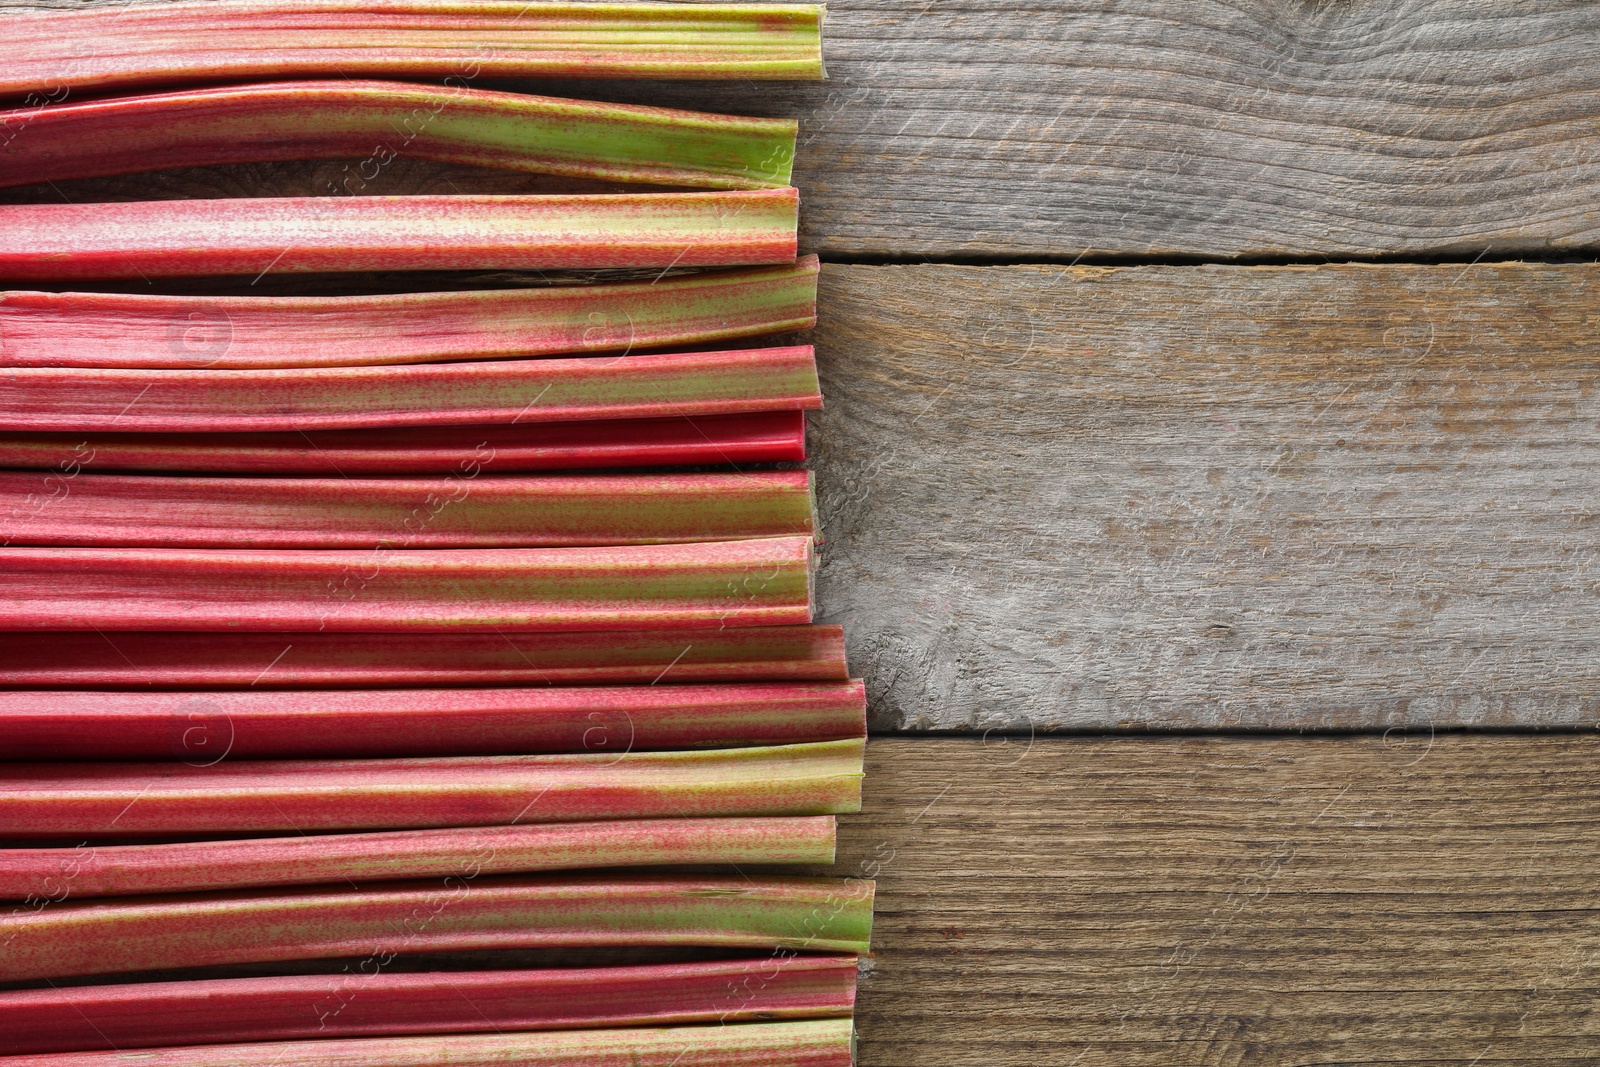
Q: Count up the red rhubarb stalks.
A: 15